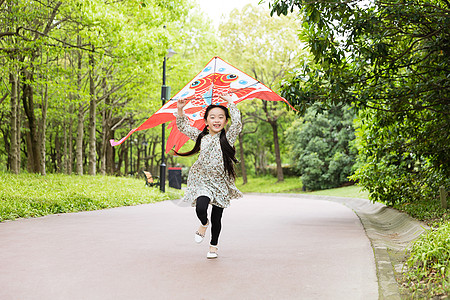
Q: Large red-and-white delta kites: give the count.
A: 1